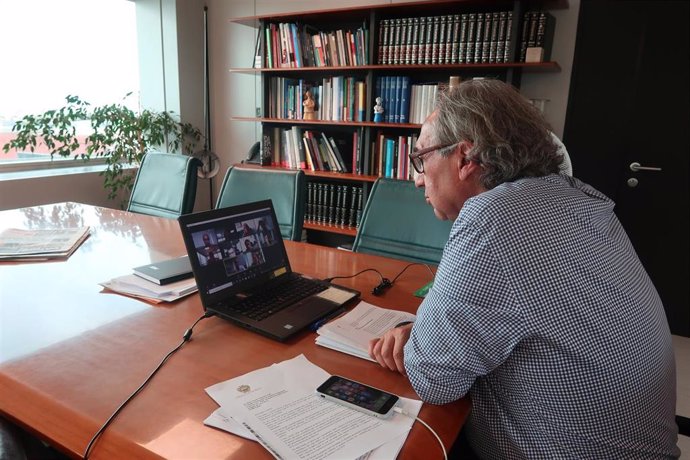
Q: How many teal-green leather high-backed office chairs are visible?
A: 3